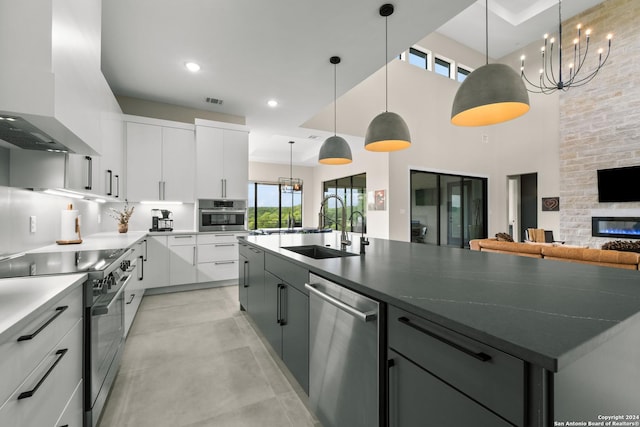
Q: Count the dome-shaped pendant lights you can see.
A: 3